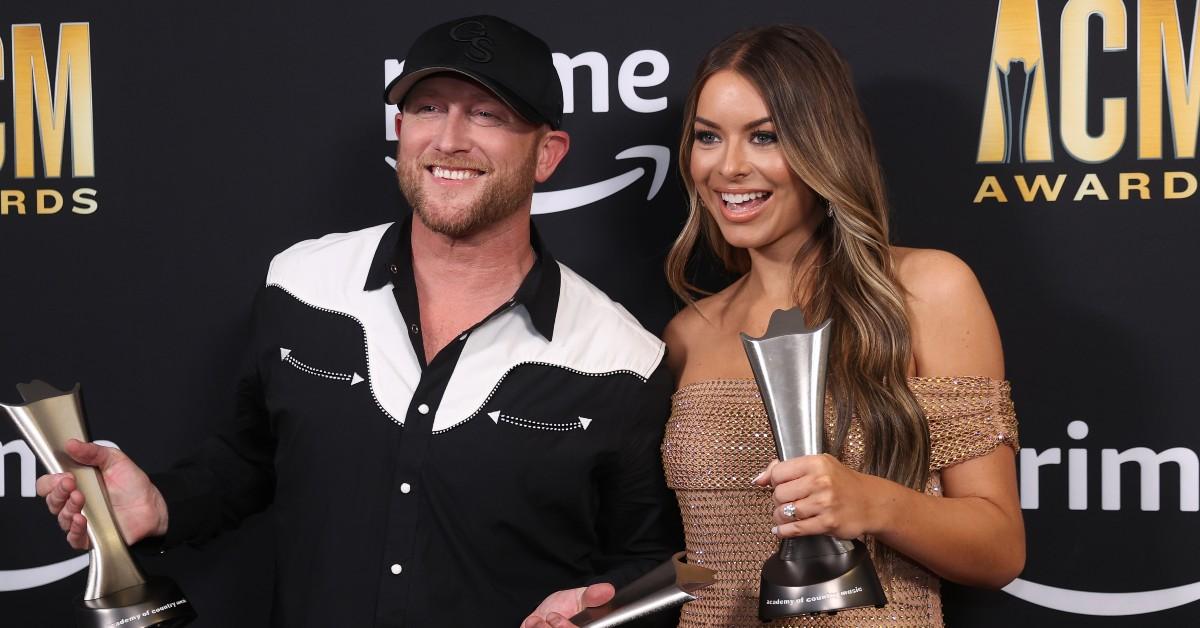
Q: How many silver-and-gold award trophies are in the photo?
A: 3